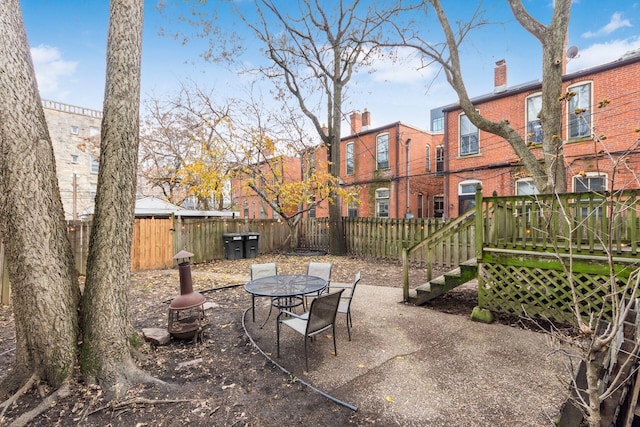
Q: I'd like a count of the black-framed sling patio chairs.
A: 4